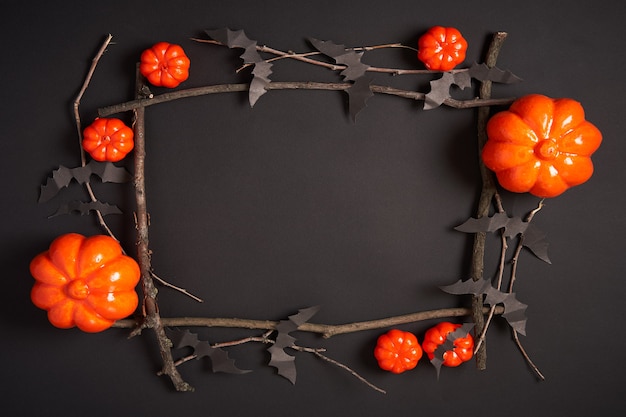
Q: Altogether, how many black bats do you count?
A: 10